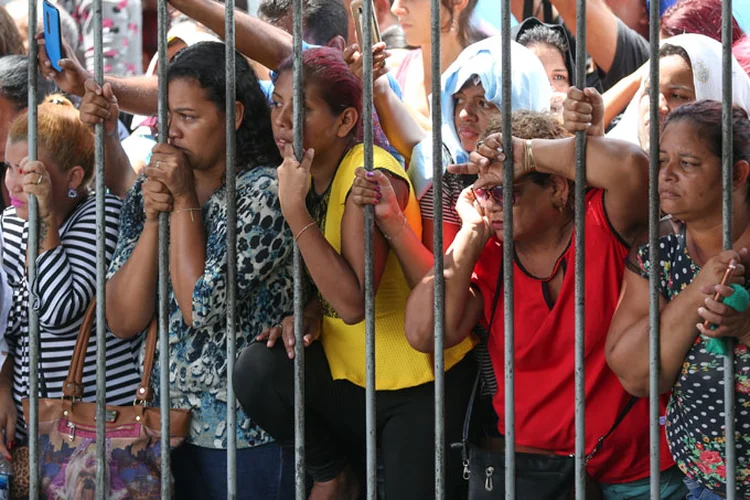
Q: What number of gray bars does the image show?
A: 11